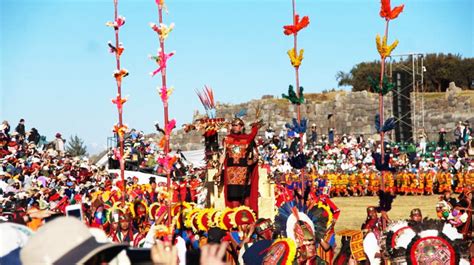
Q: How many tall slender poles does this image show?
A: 4